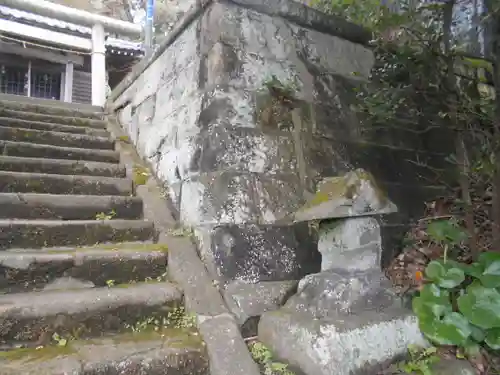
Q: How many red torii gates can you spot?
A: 0